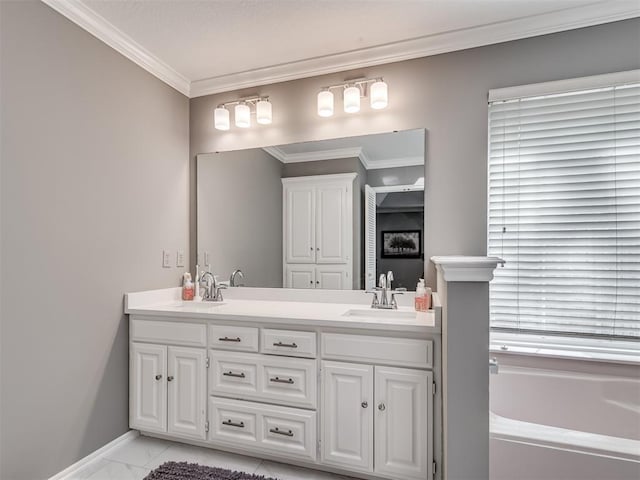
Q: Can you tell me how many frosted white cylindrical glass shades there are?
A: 6